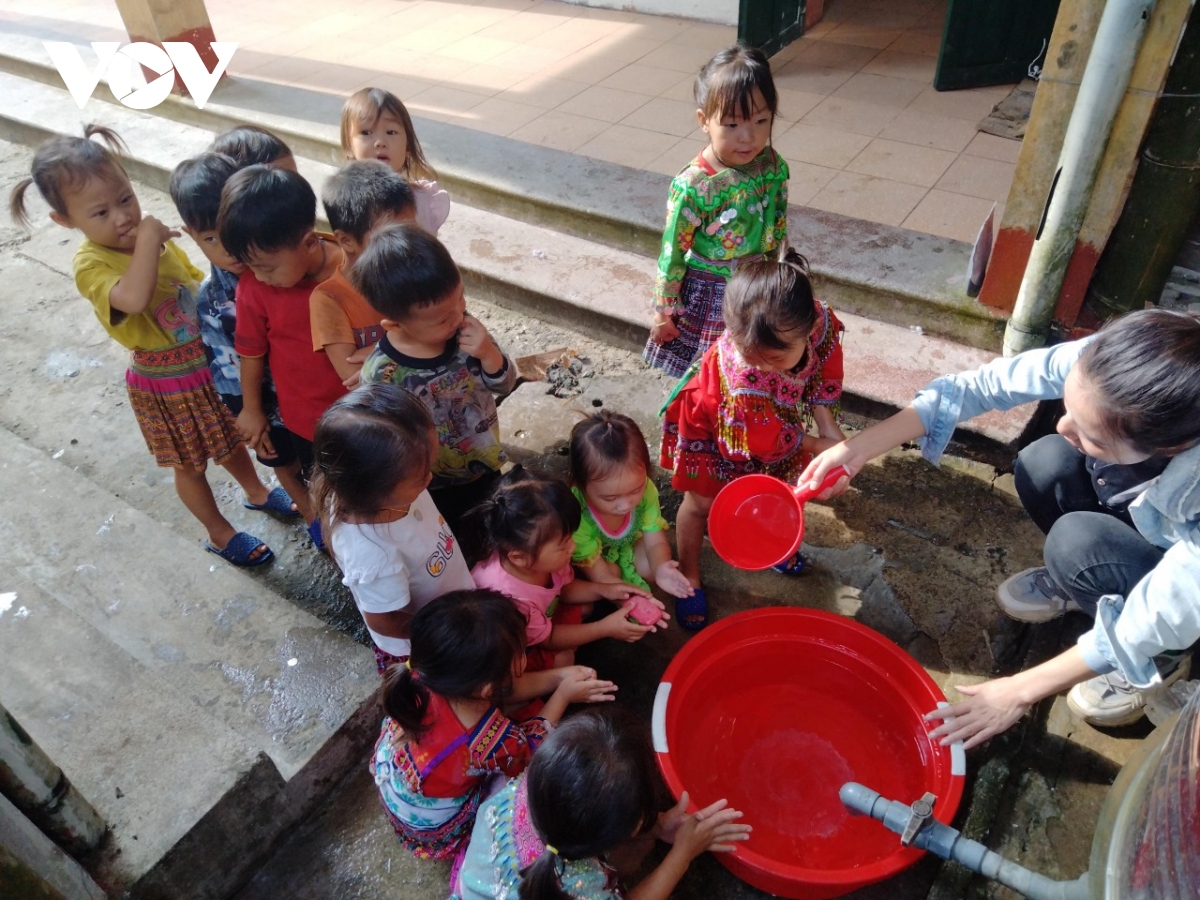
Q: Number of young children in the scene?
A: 14